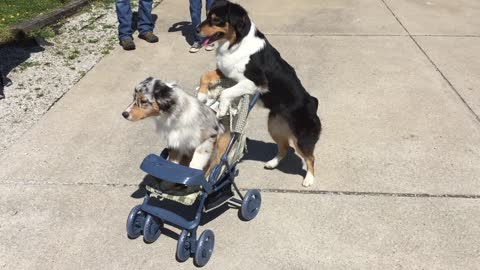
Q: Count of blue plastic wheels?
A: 5